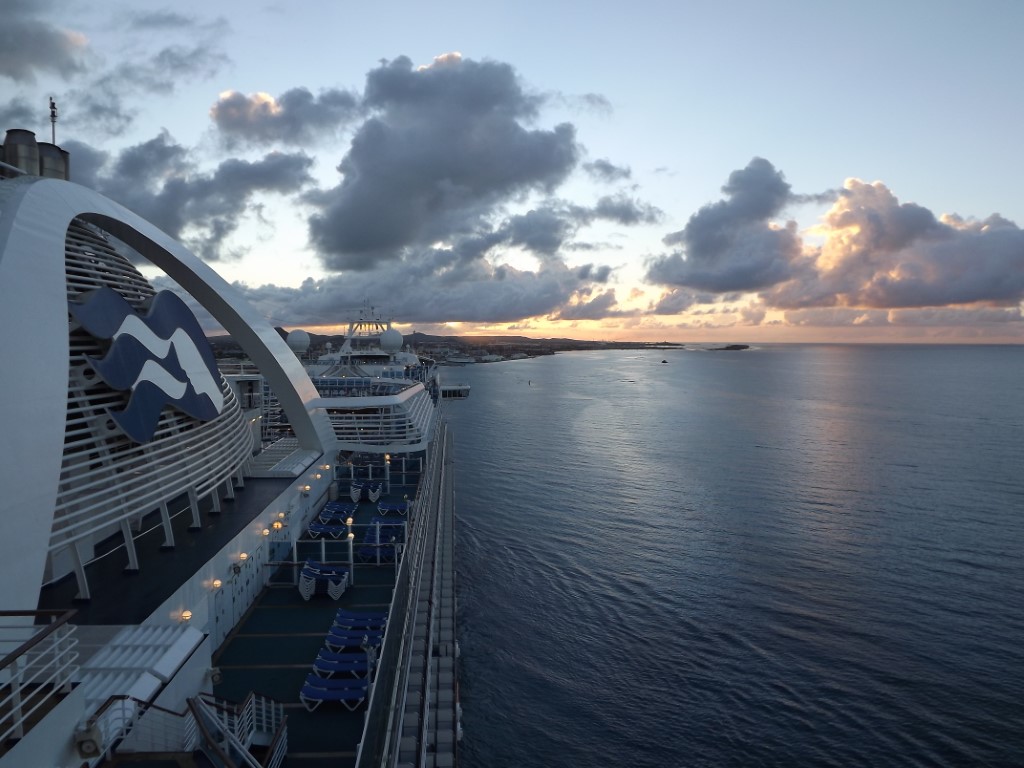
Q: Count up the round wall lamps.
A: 9